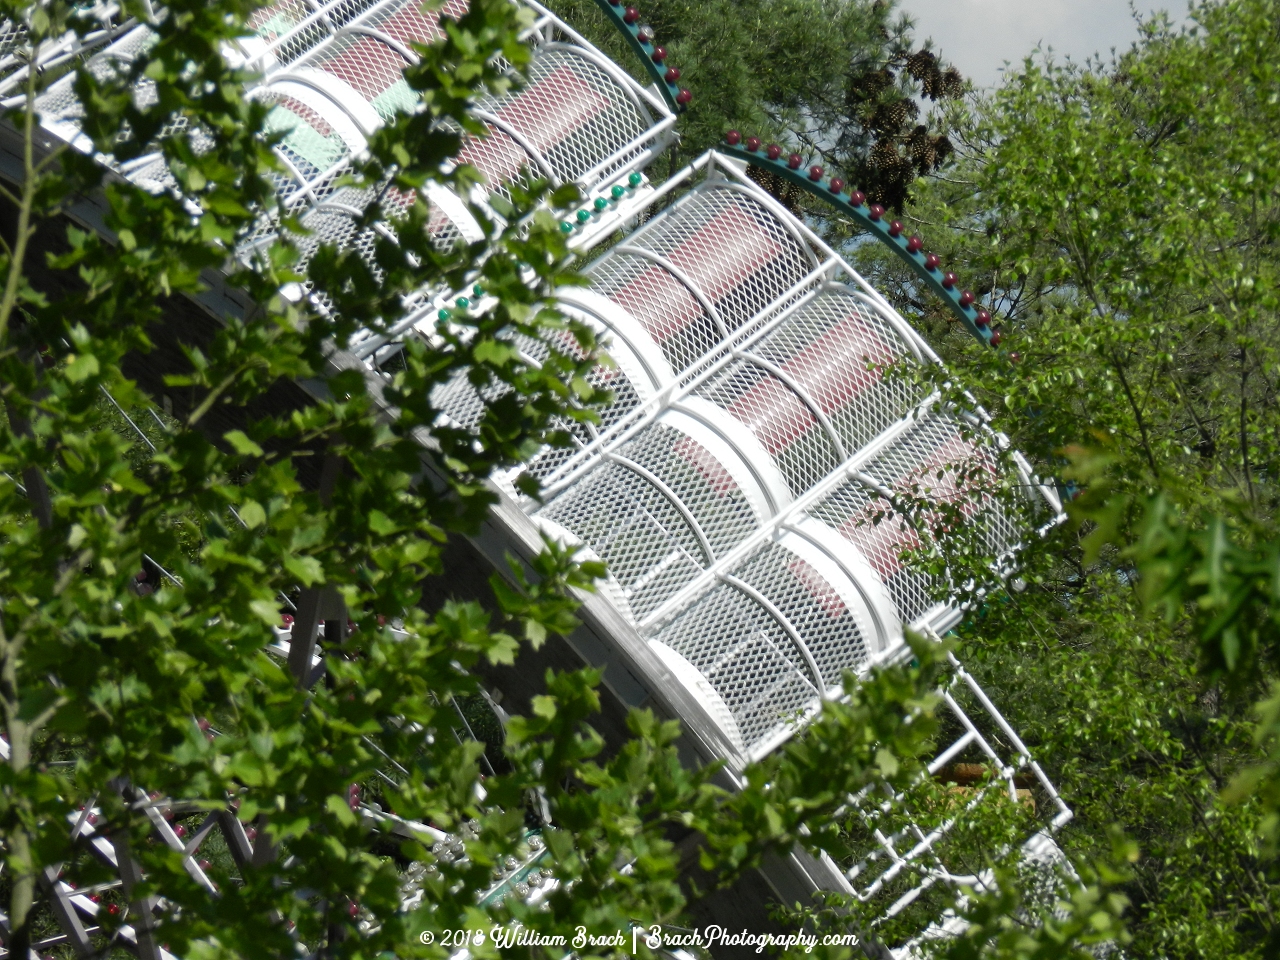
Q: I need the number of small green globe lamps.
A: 8